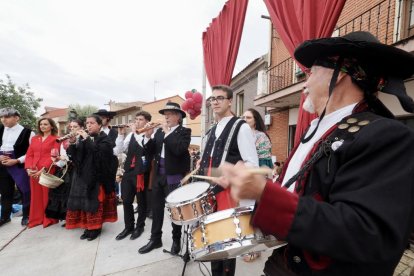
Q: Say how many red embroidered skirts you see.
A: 1